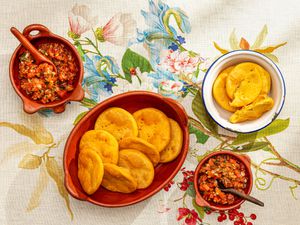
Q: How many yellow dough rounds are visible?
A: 11